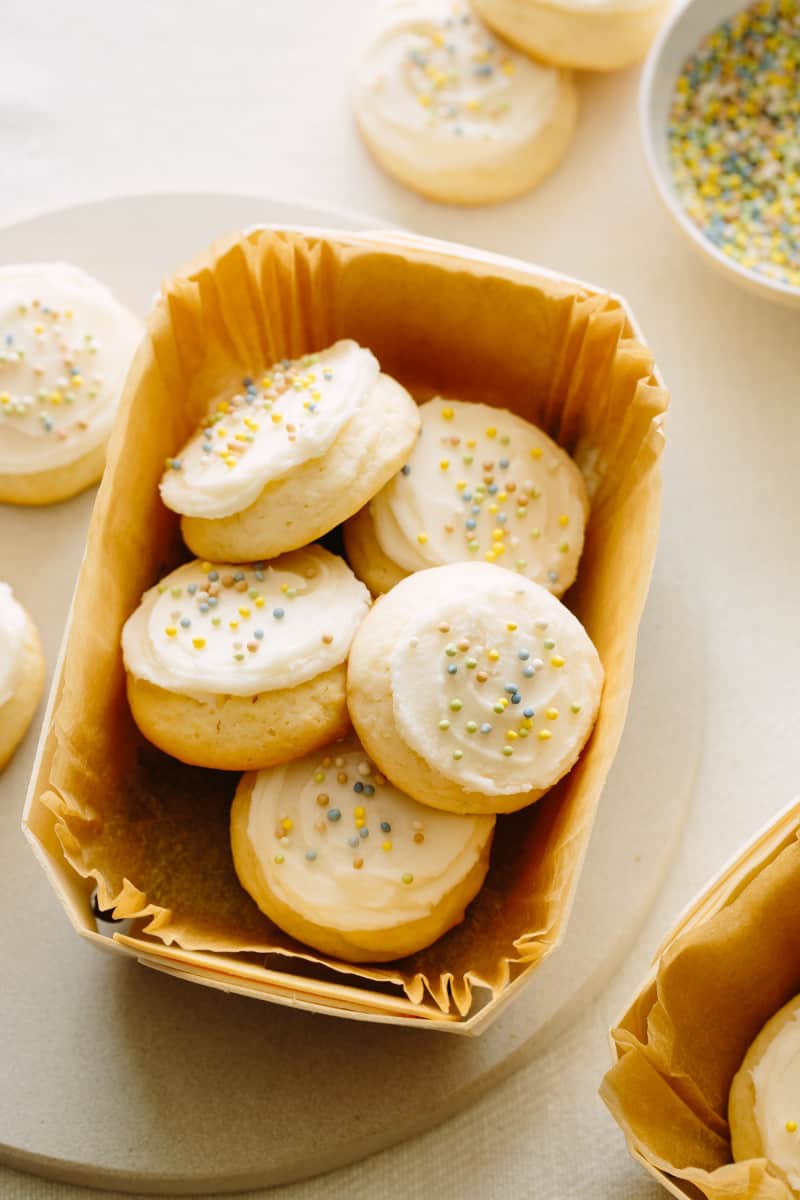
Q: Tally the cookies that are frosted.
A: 10